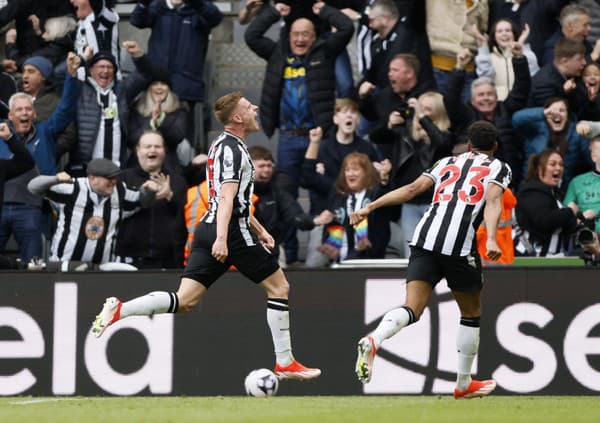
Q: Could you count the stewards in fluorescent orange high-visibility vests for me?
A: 2